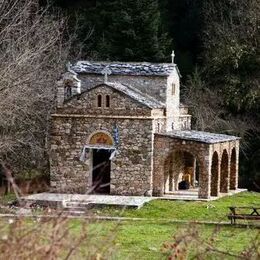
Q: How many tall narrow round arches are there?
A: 3